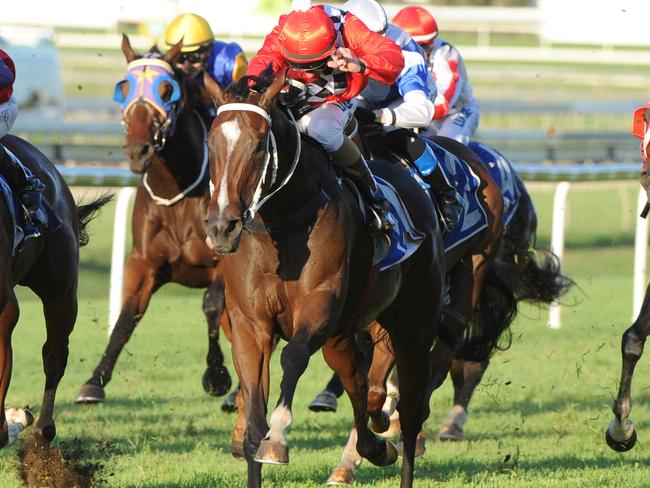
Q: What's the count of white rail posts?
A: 3